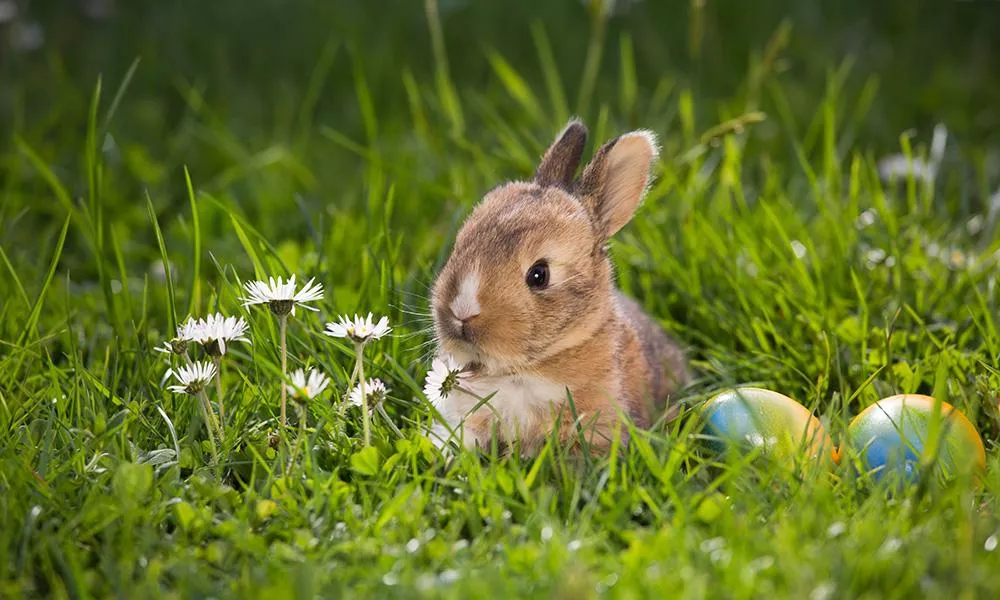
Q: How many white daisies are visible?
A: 8